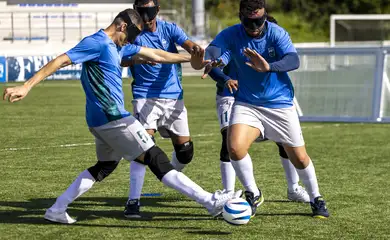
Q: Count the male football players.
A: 4